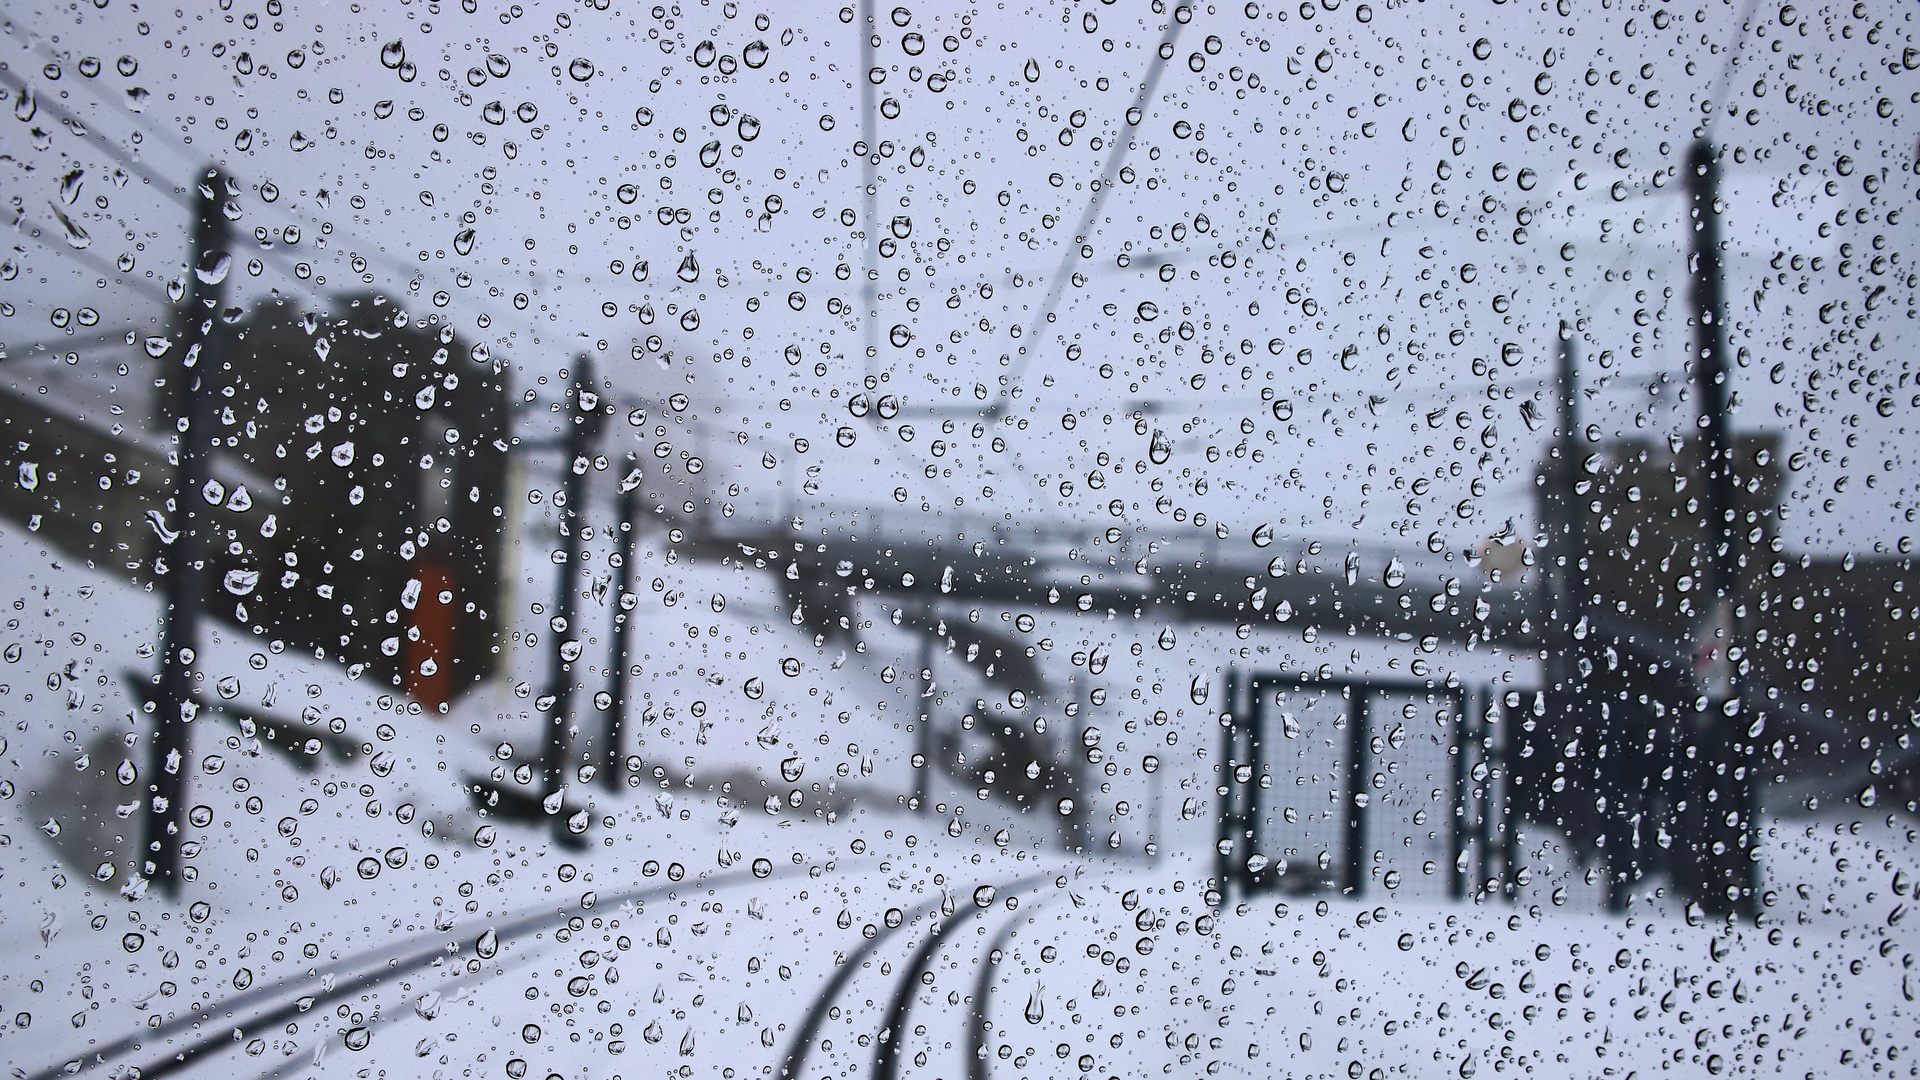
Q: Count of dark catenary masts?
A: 5